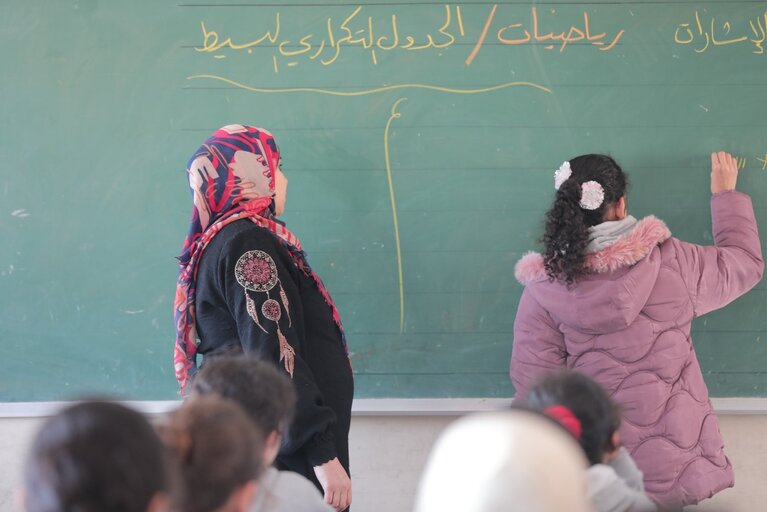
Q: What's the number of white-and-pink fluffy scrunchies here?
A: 2